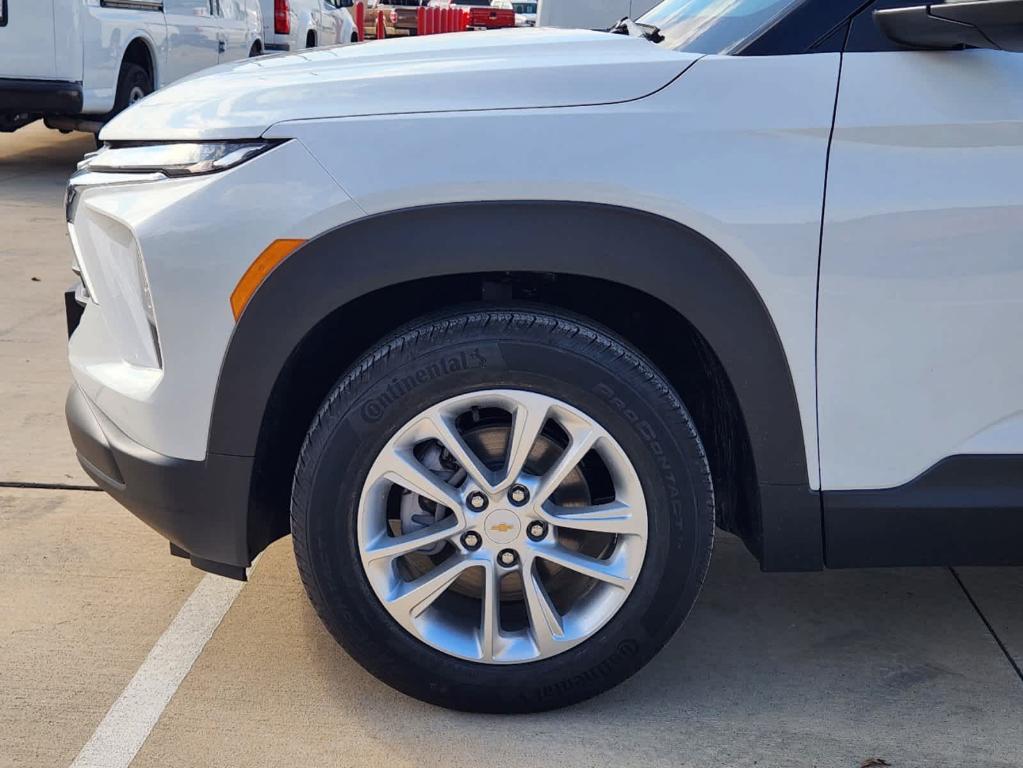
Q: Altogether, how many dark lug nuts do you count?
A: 5